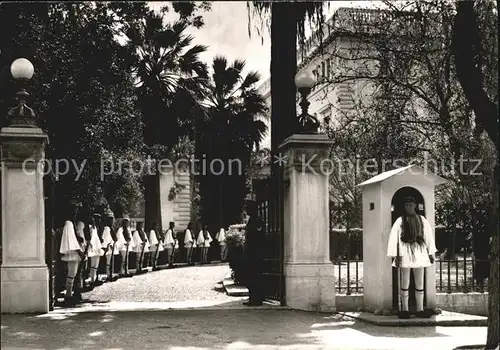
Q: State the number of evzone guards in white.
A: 12